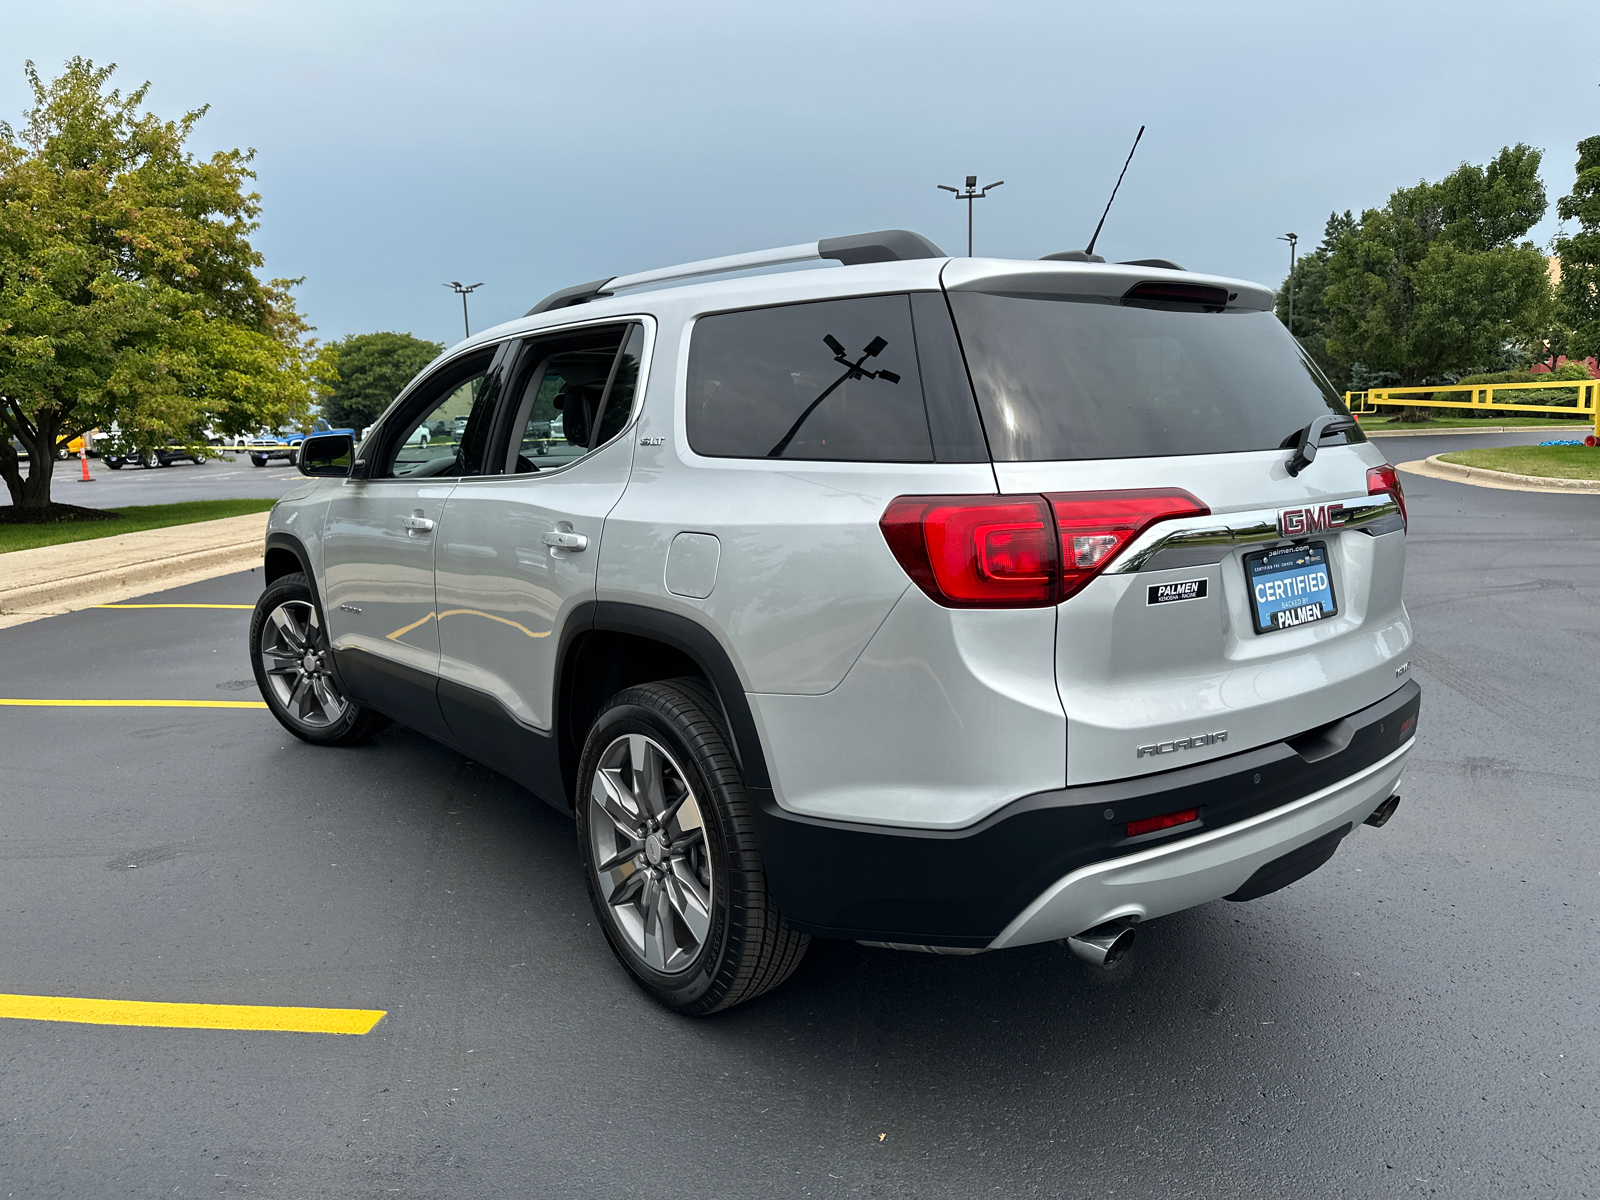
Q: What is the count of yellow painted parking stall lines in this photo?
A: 3